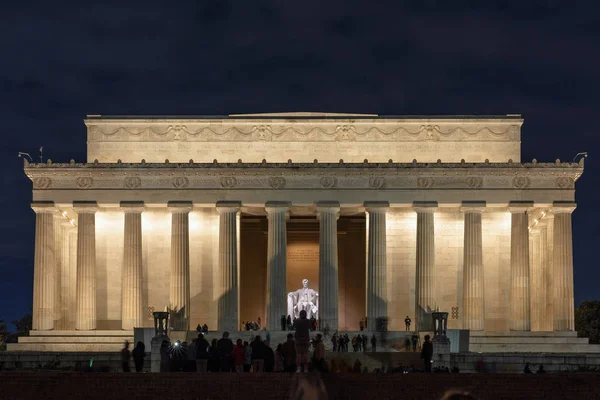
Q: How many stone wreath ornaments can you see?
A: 12